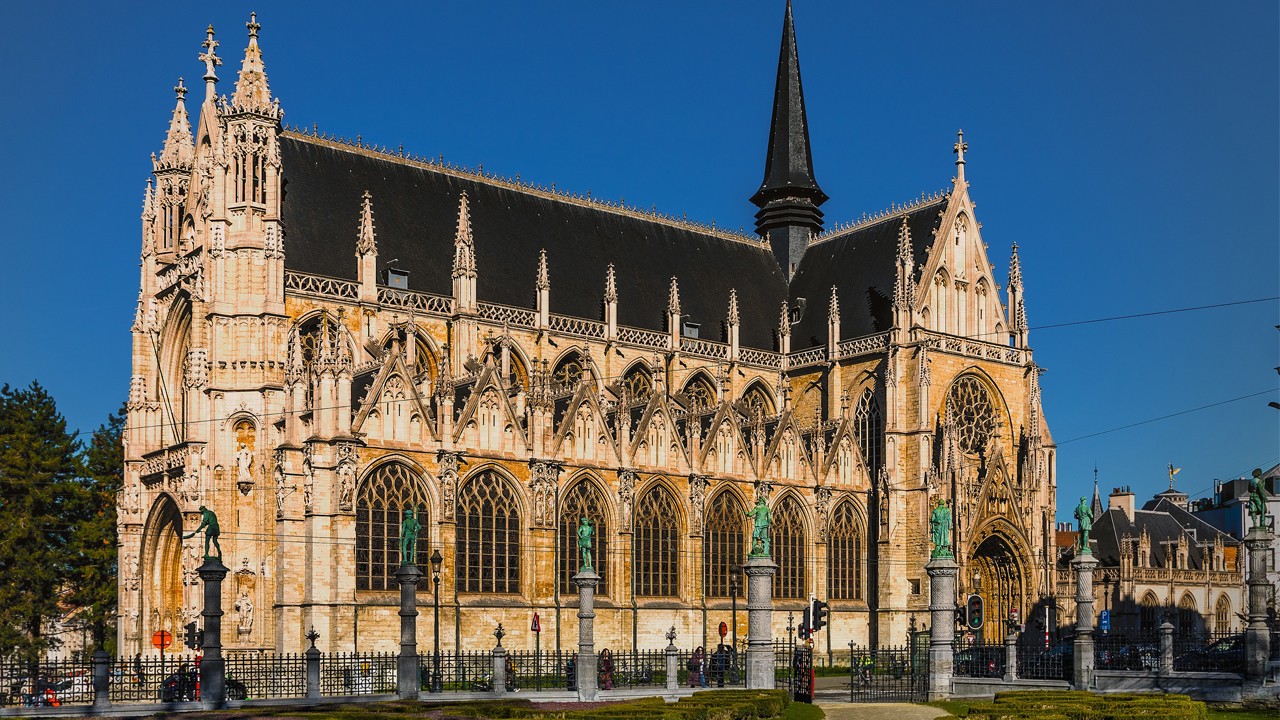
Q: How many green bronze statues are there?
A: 7